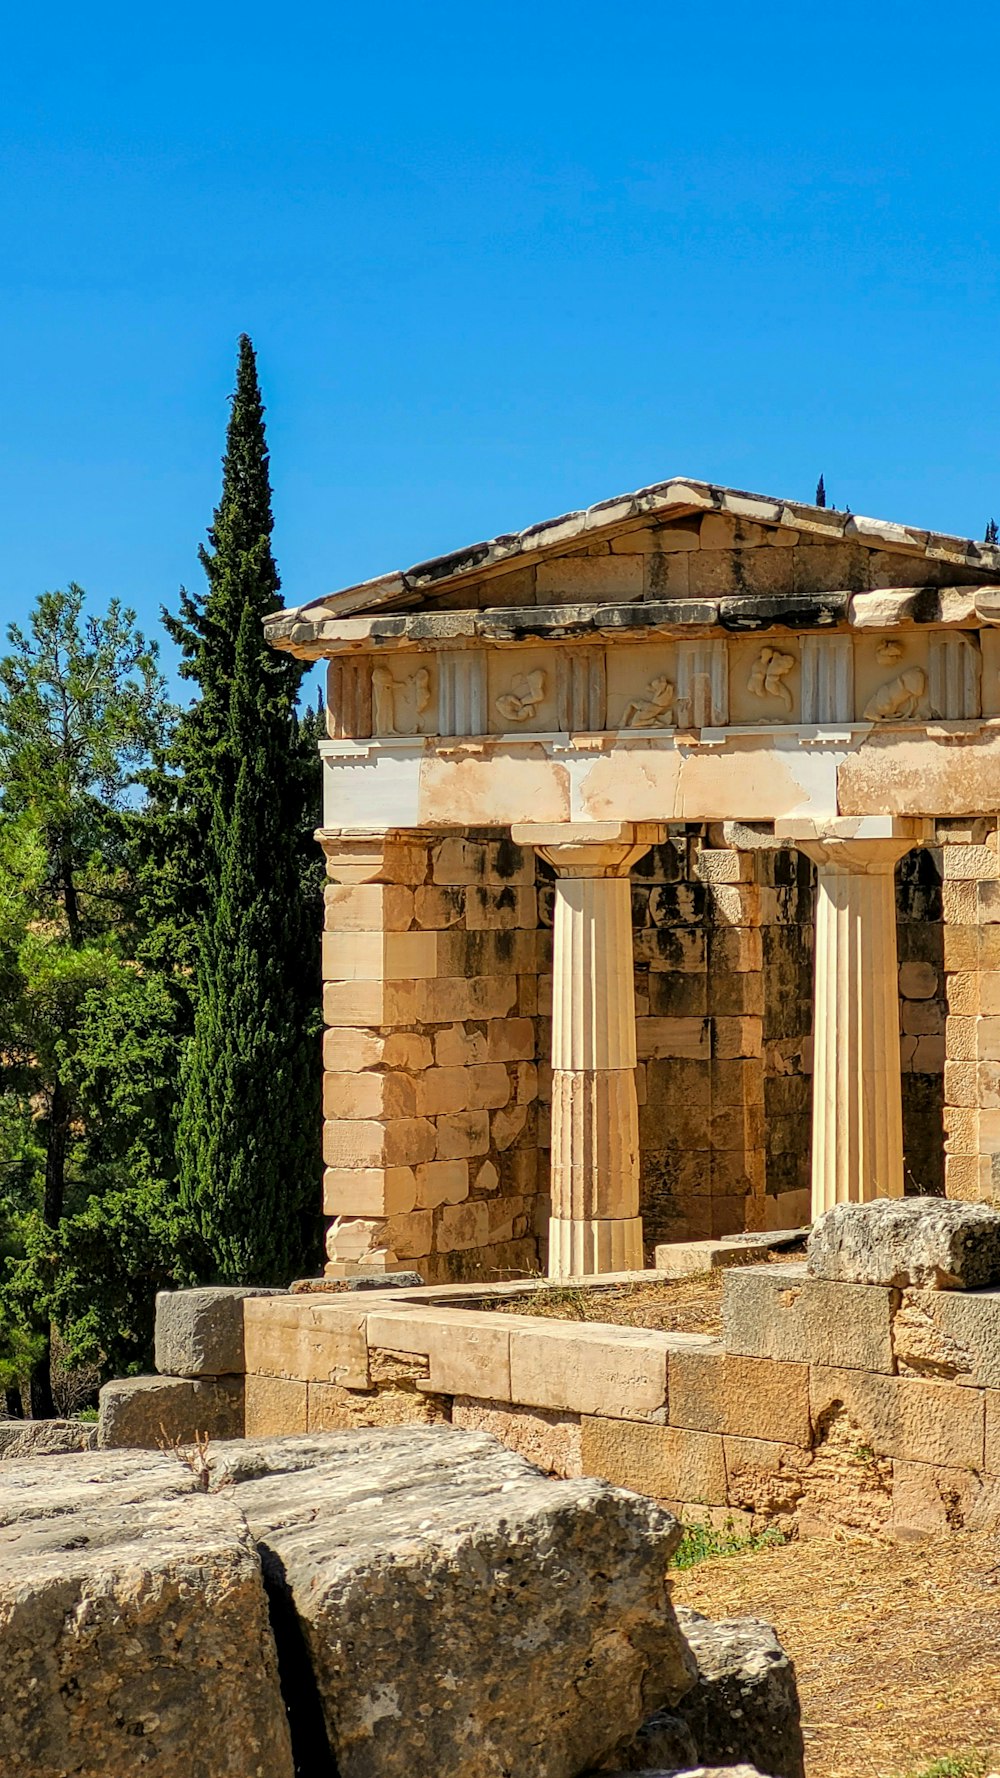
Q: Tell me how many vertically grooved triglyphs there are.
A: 6